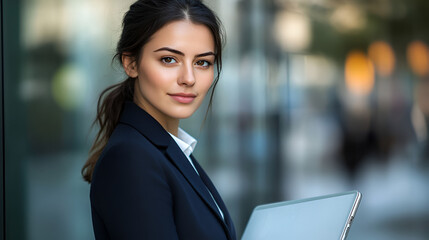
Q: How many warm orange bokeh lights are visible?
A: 3